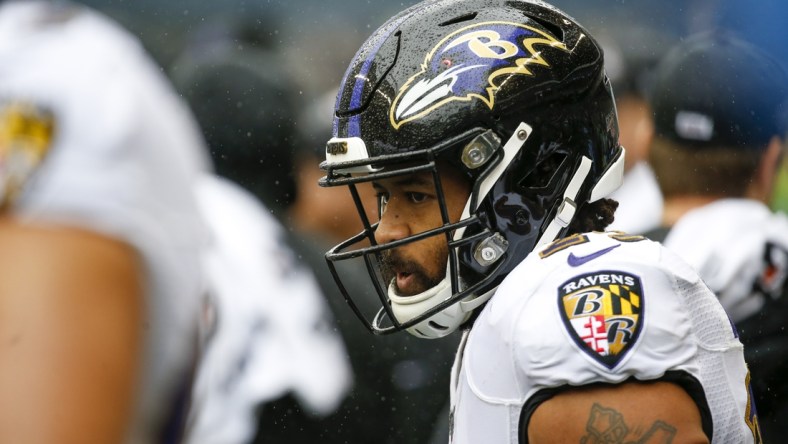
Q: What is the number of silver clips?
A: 2